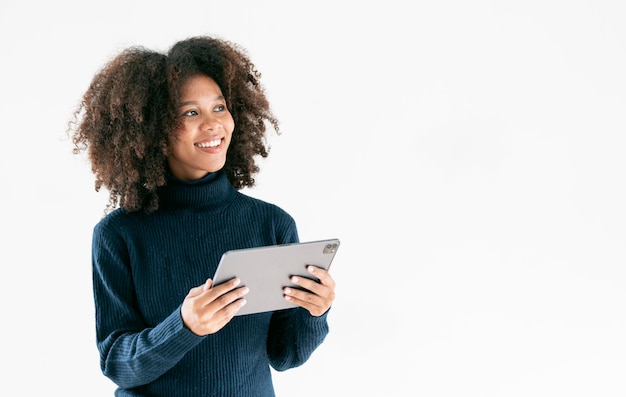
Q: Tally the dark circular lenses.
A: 2